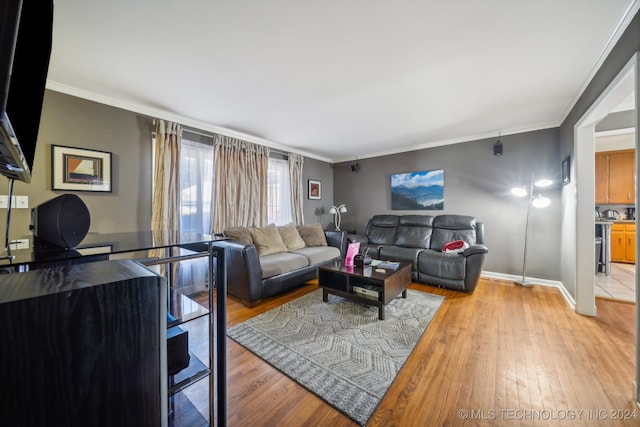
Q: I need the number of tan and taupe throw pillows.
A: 4